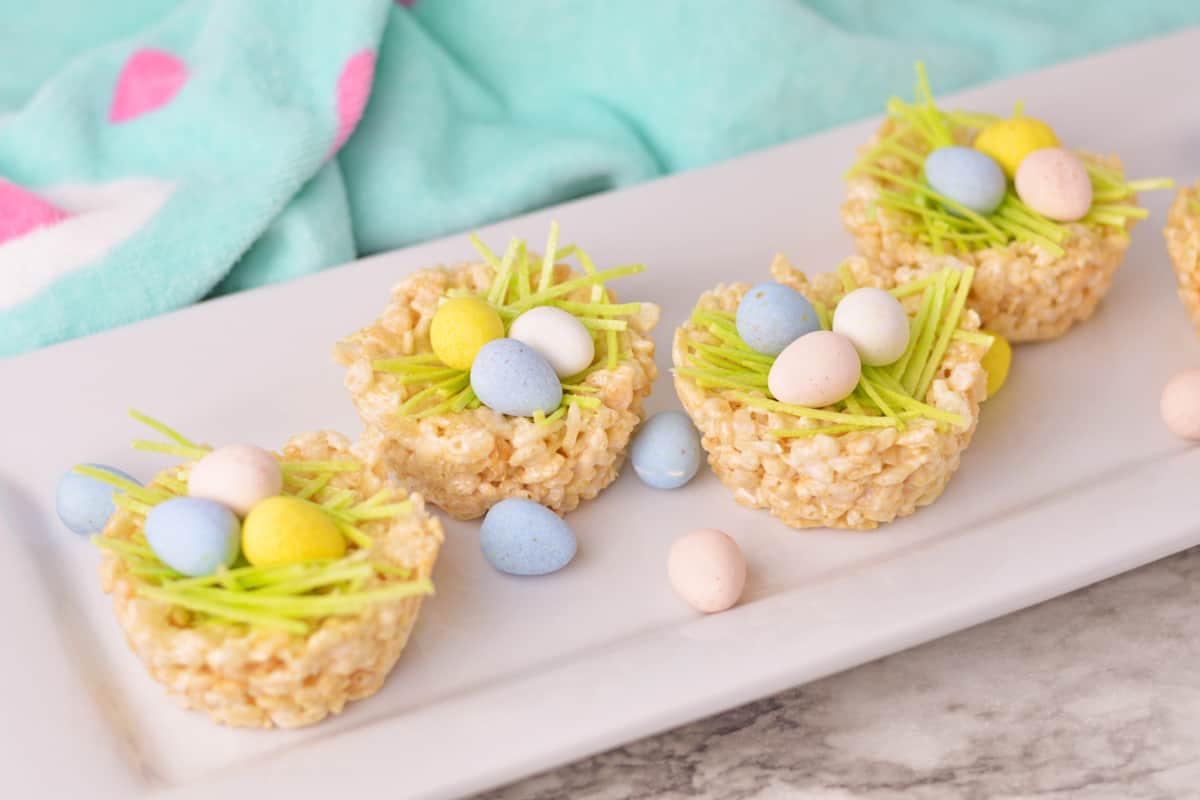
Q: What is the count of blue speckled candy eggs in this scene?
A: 7